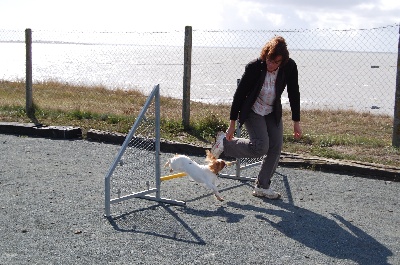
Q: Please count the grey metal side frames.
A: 2